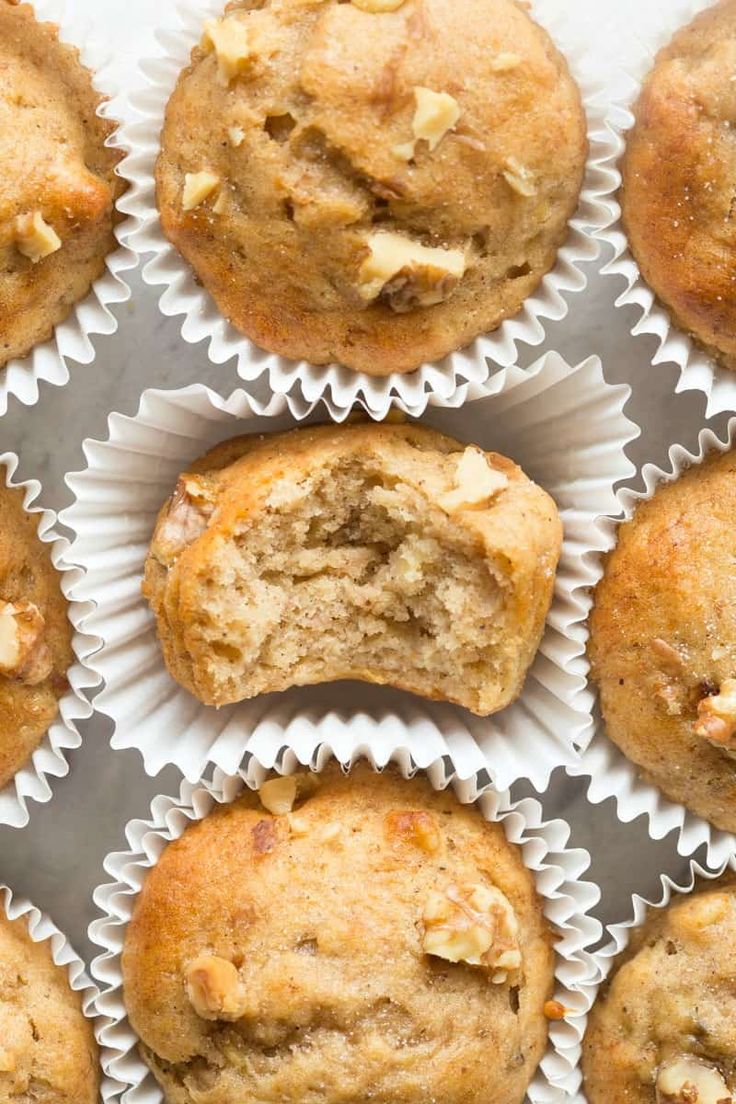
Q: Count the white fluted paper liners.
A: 9